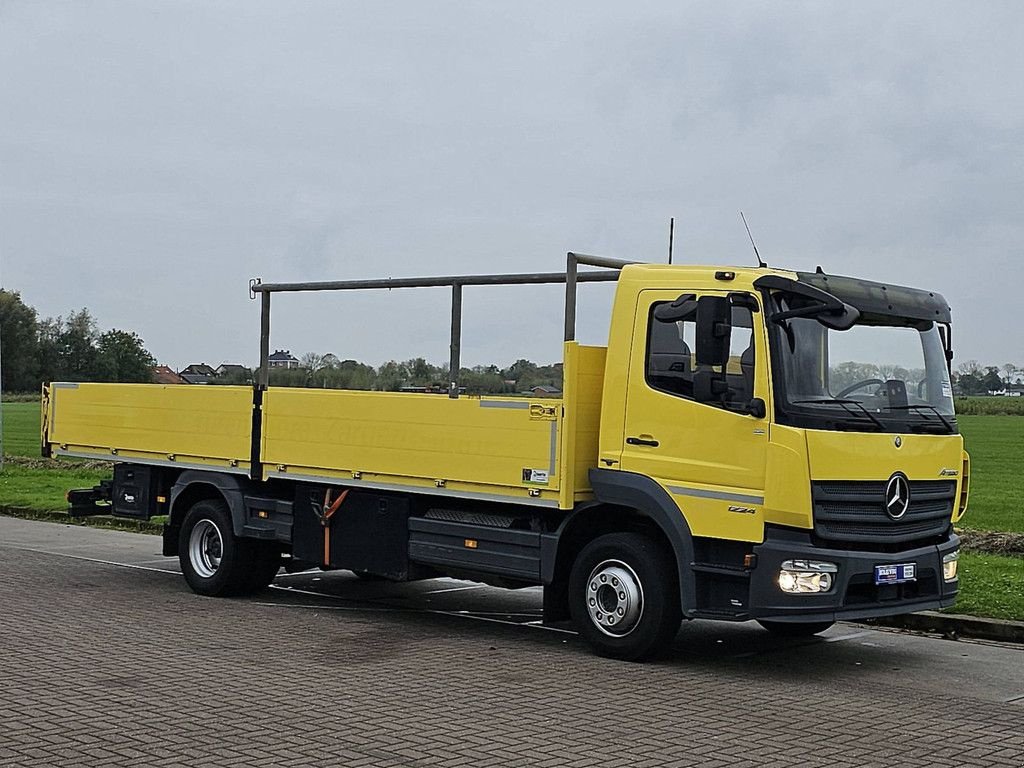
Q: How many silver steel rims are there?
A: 2